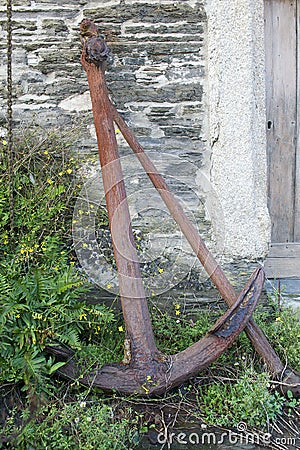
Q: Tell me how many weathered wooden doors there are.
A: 1